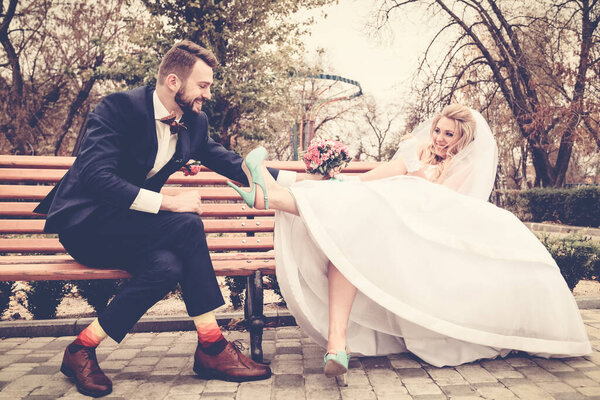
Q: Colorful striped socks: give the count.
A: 2